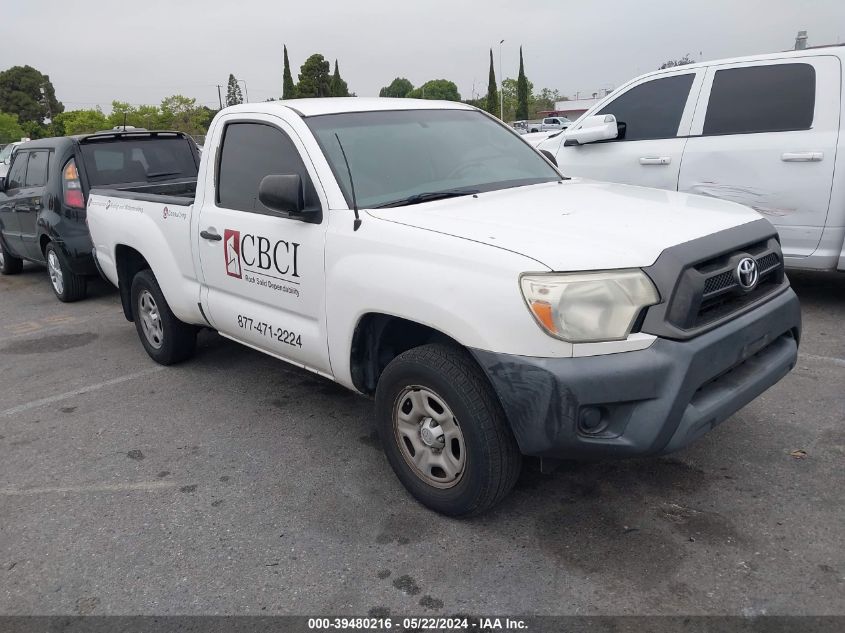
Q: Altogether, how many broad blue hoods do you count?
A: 0